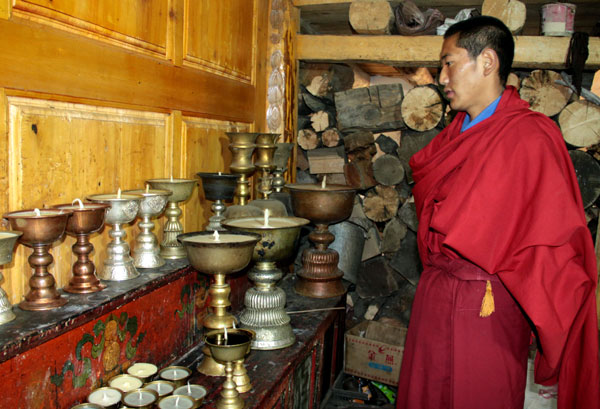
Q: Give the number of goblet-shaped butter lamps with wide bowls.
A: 12